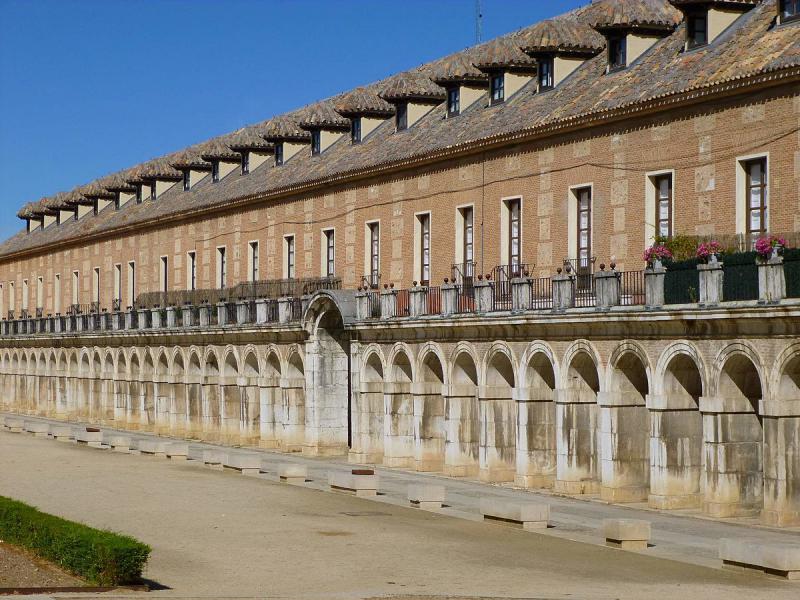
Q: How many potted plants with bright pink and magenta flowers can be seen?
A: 3